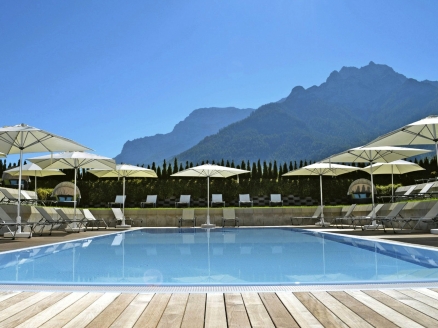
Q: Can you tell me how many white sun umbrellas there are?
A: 9